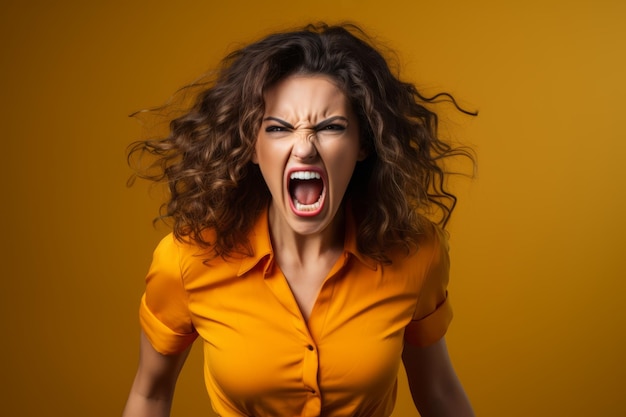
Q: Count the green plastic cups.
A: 0